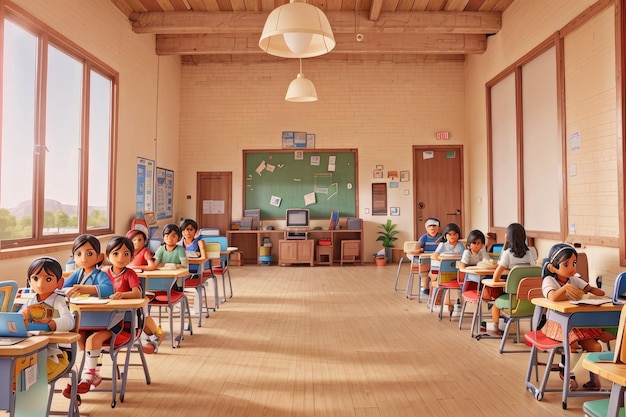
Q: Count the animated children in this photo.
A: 11